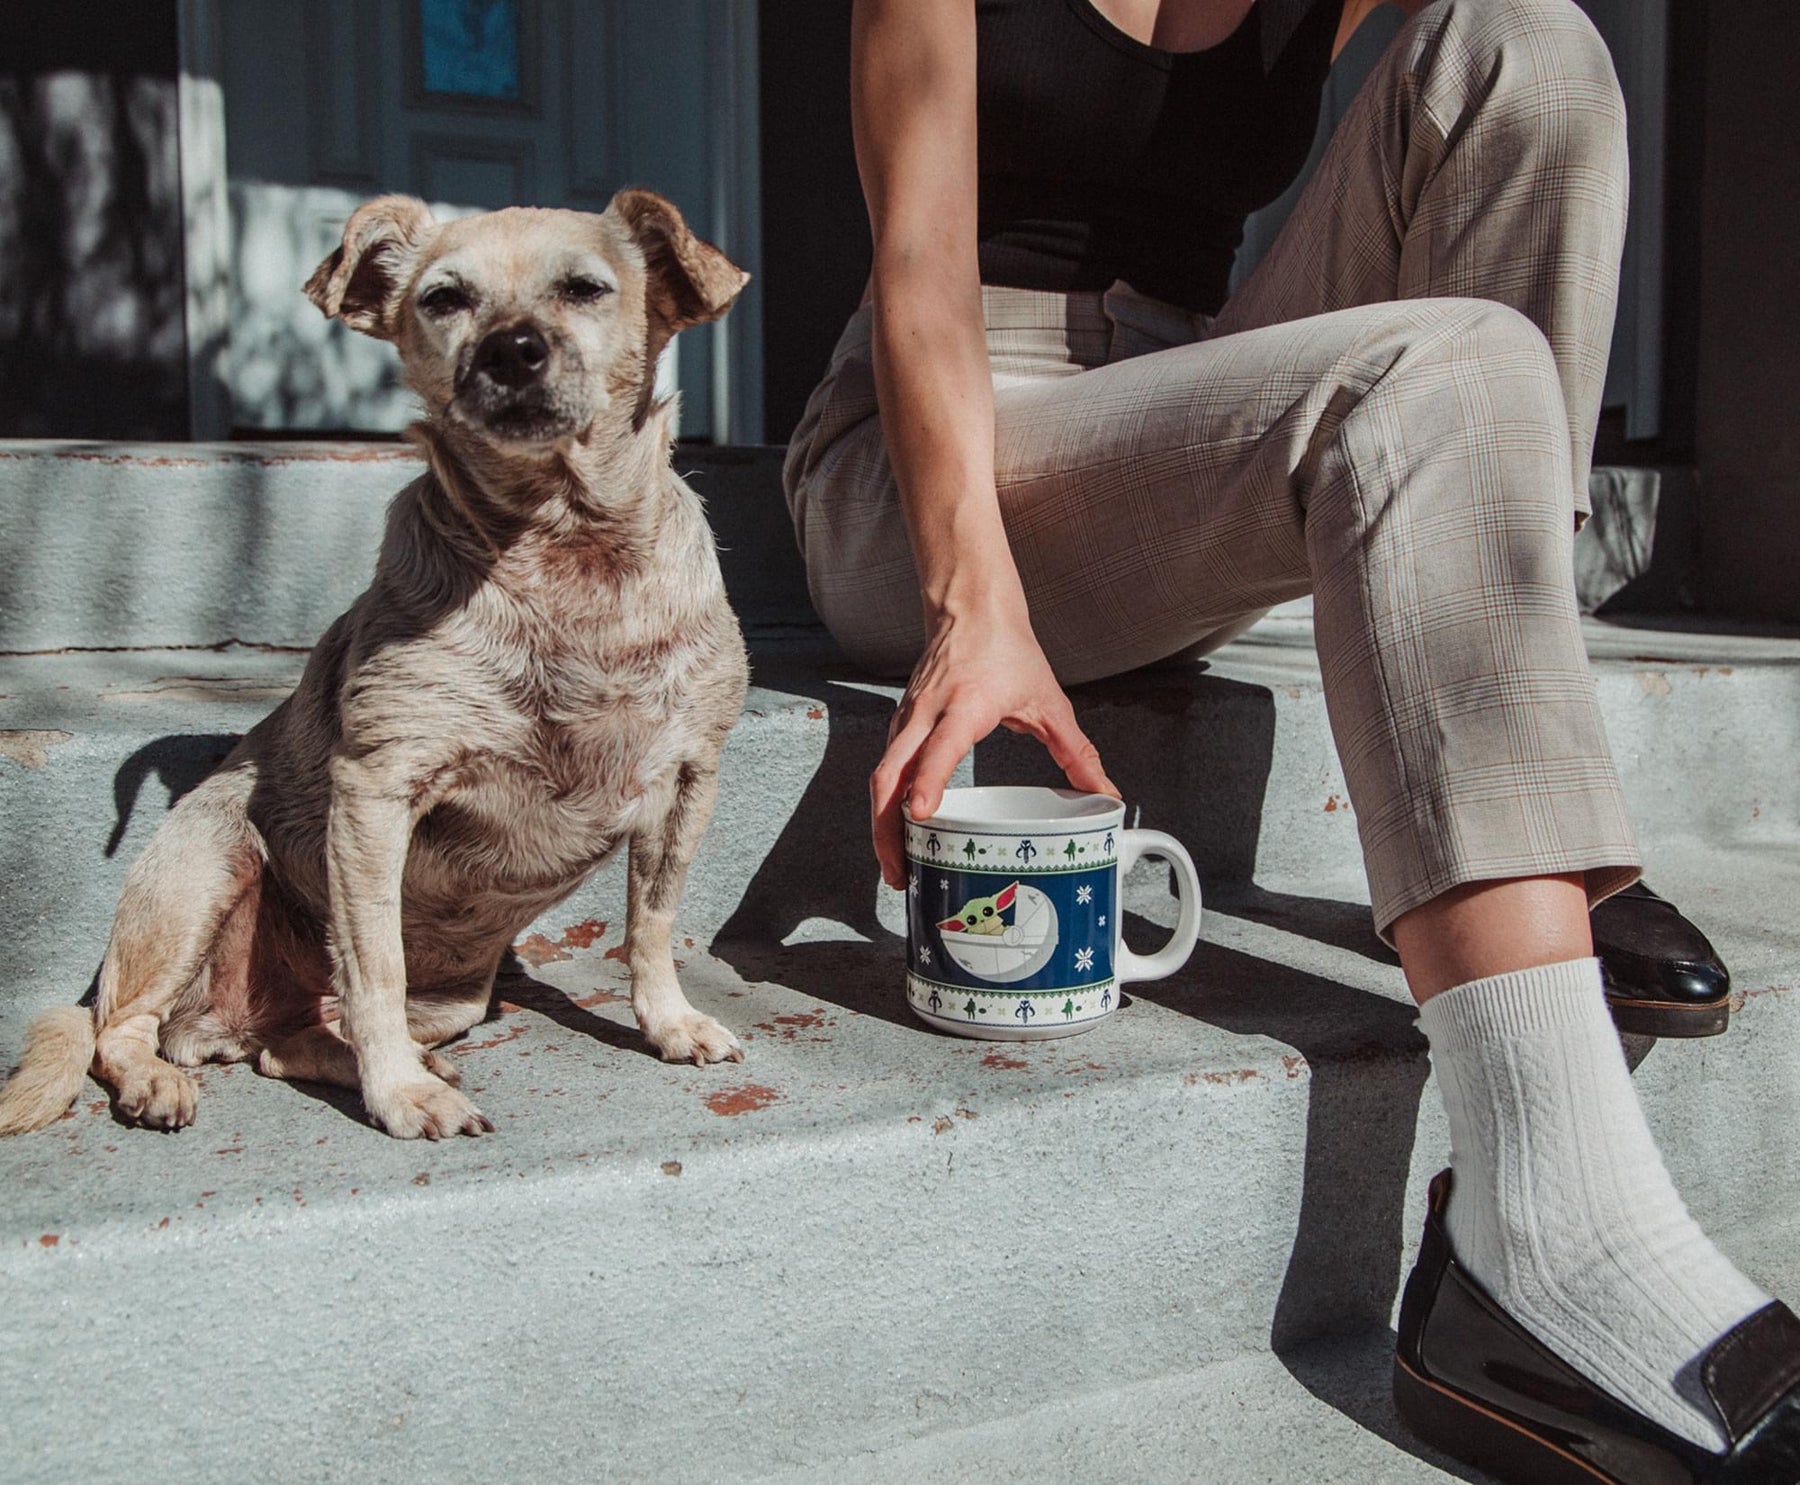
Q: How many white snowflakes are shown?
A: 6